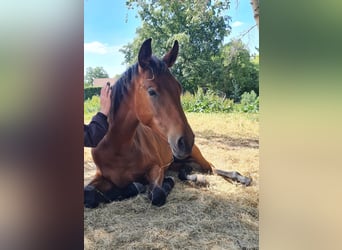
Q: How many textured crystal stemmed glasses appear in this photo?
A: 0